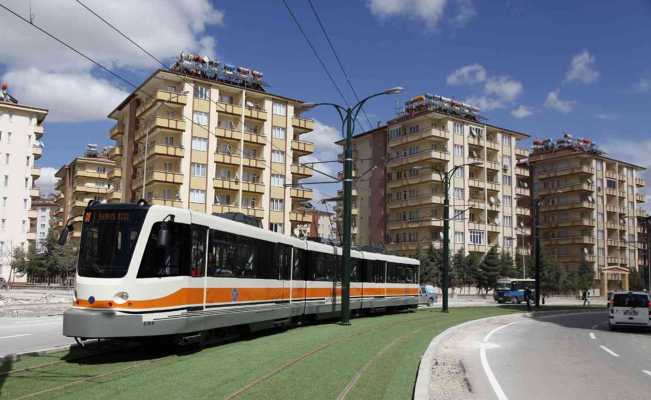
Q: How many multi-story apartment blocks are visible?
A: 5